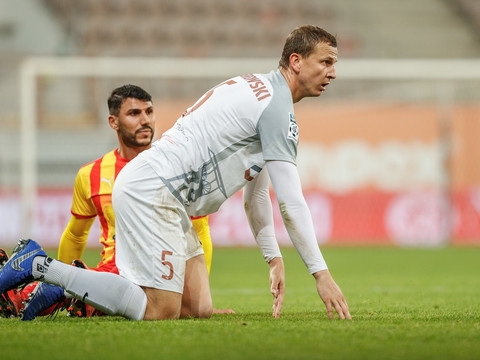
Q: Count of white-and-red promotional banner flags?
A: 0